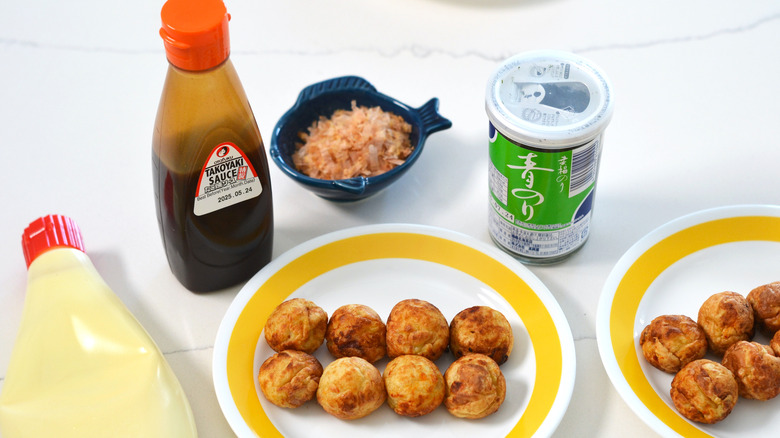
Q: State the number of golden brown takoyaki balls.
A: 14